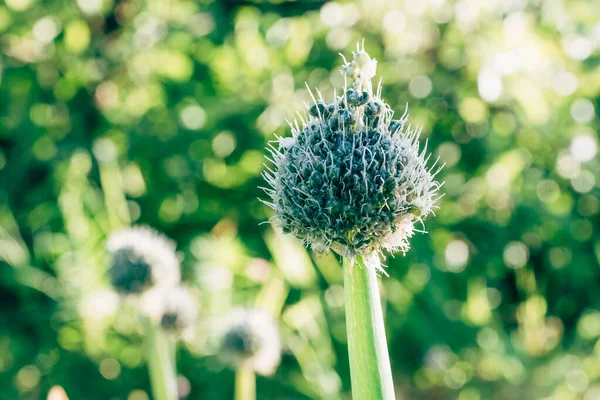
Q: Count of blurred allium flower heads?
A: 3